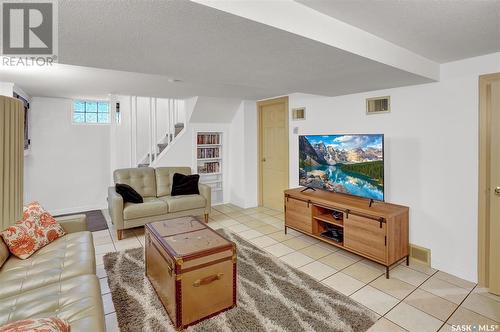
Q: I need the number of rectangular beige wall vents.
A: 3